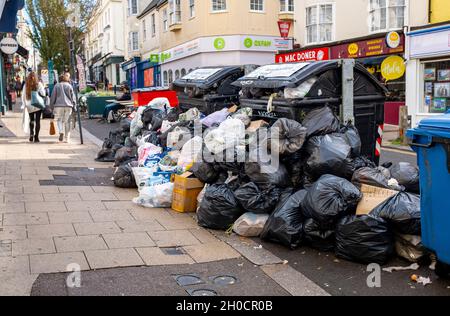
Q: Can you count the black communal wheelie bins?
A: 2